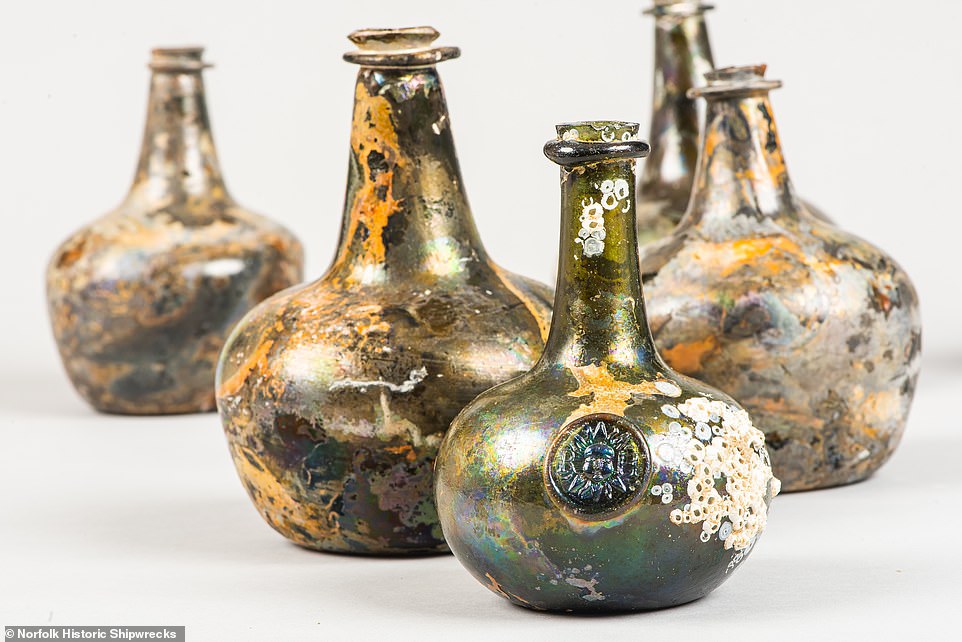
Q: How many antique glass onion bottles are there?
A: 5